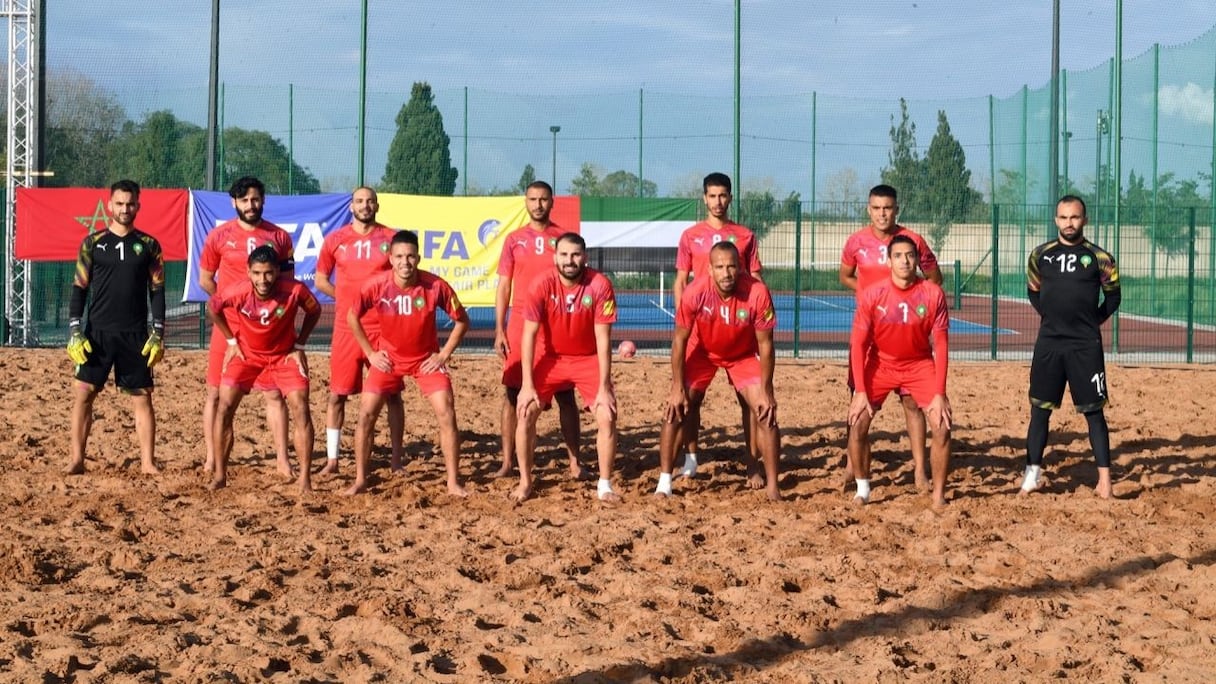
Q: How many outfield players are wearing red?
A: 10